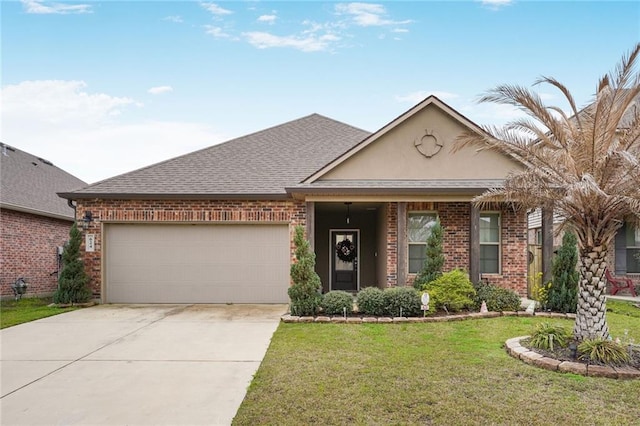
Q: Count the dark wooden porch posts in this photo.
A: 4